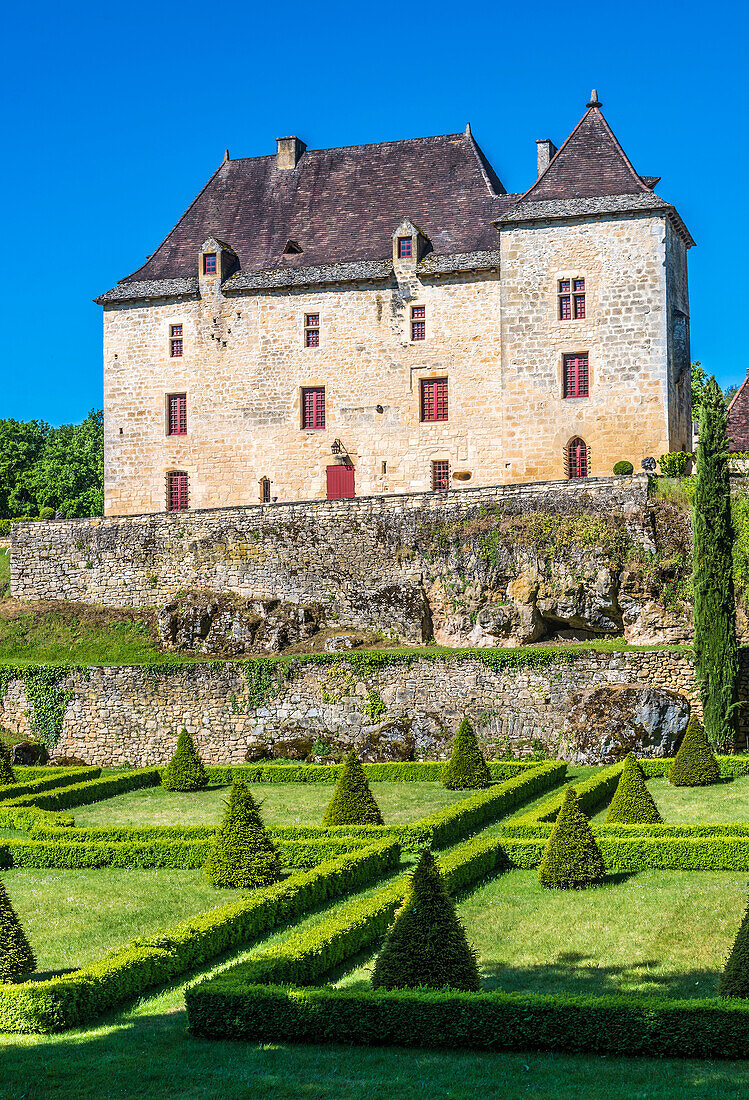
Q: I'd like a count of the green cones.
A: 11